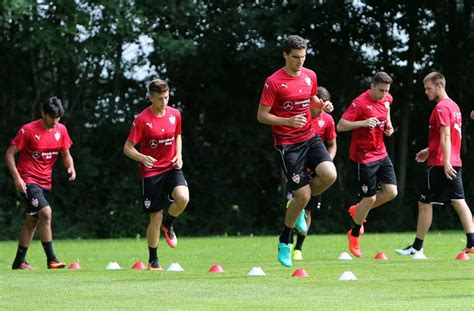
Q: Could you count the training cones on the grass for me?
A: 12